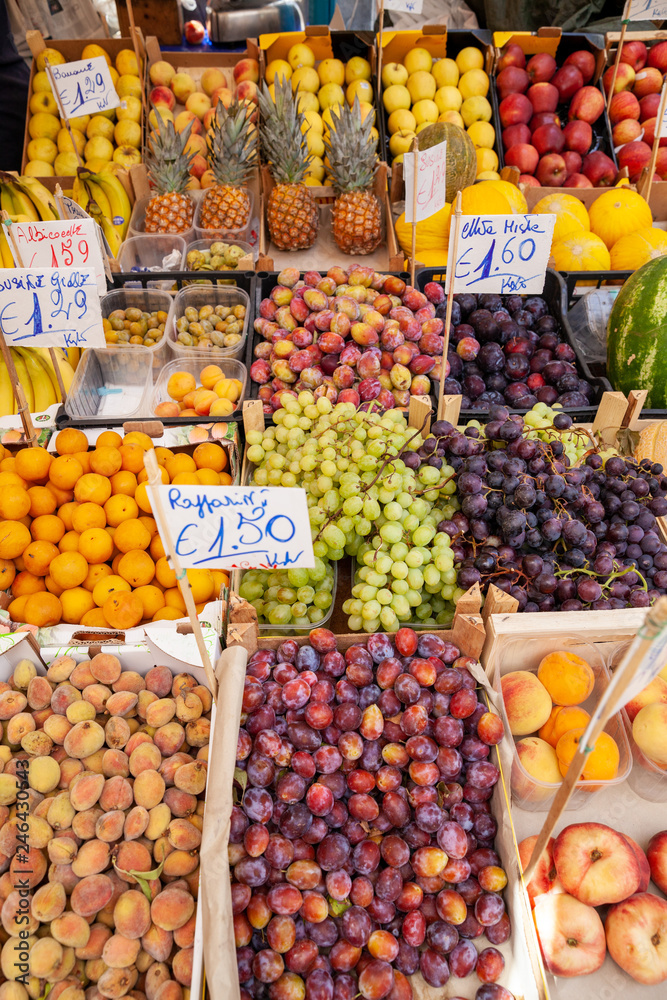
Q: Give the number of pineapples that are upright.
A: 4